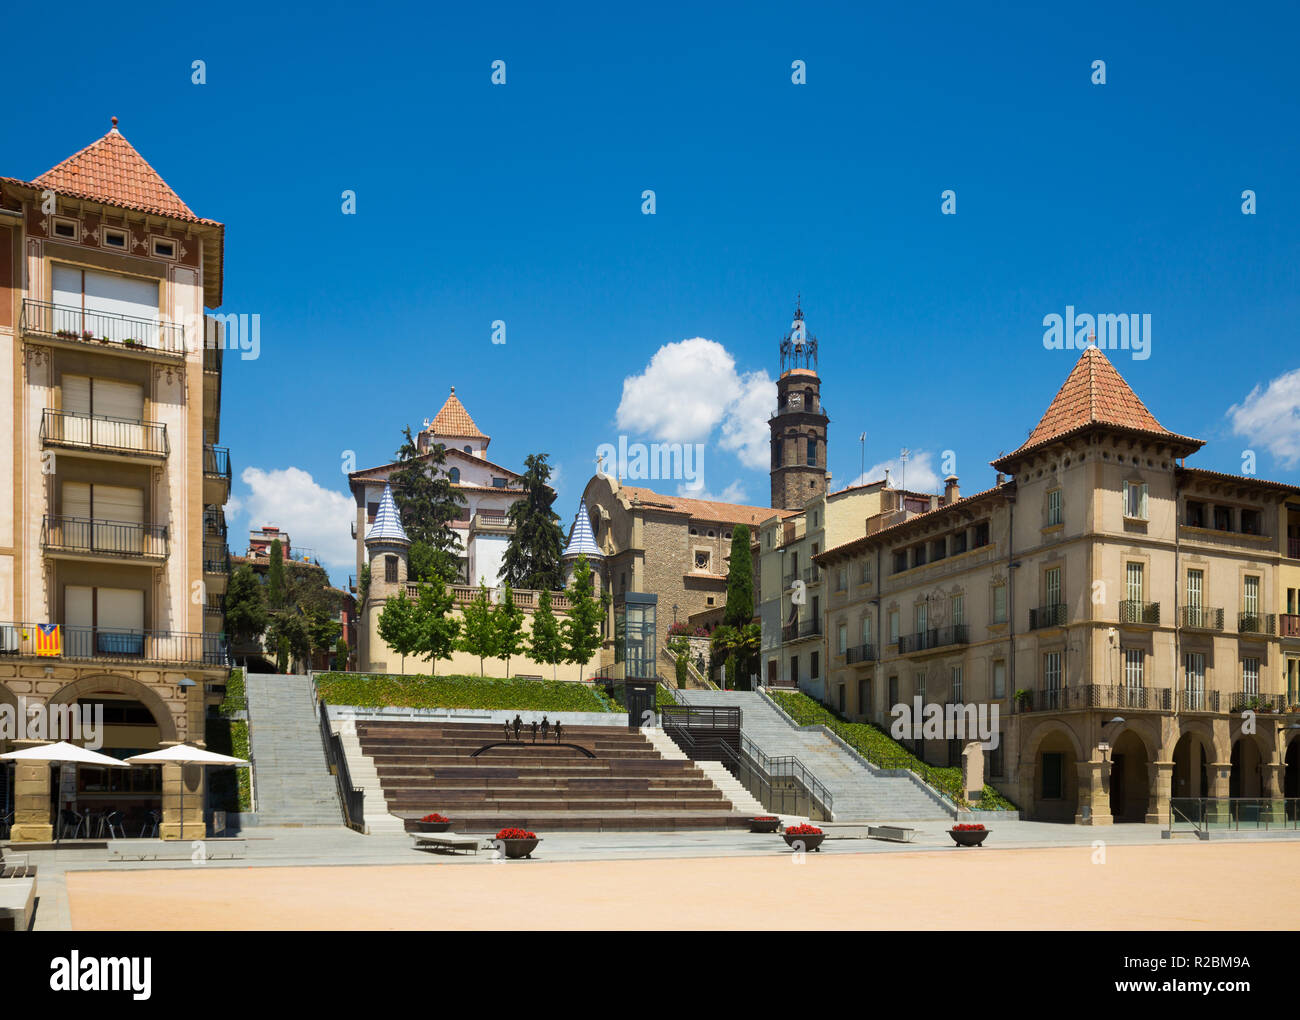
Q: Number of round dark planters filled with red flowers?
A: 5